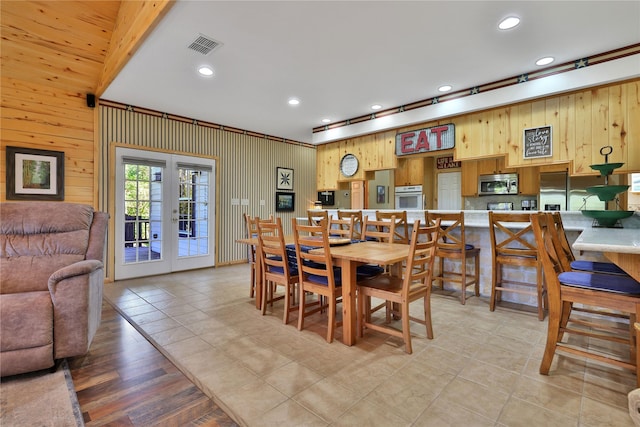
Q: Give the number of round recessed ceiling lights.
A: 7